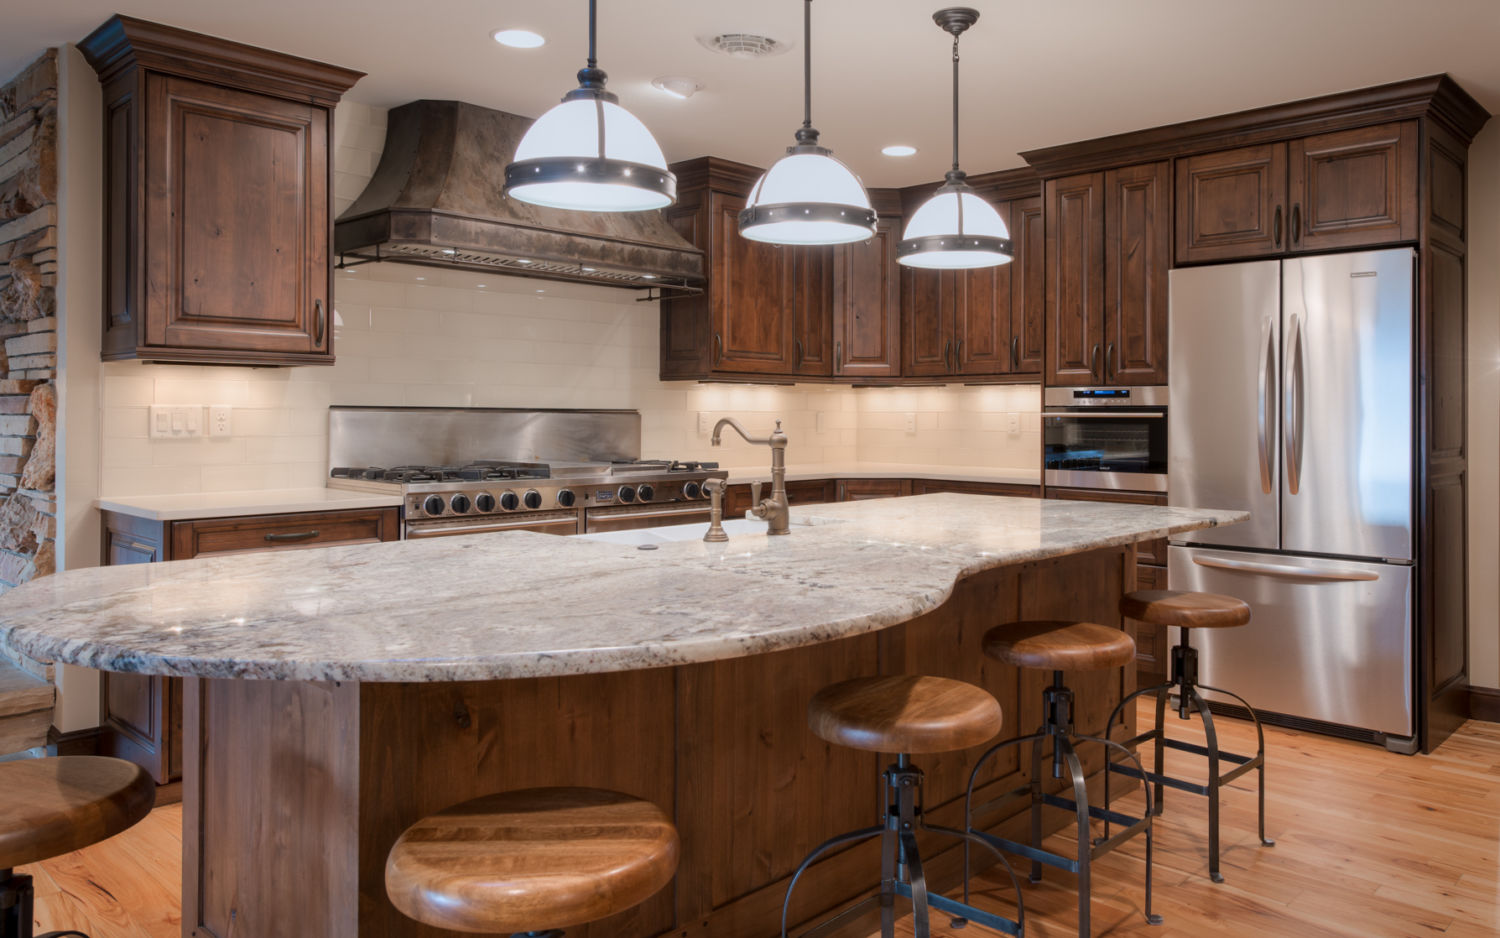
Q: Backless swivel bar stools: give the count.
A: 5